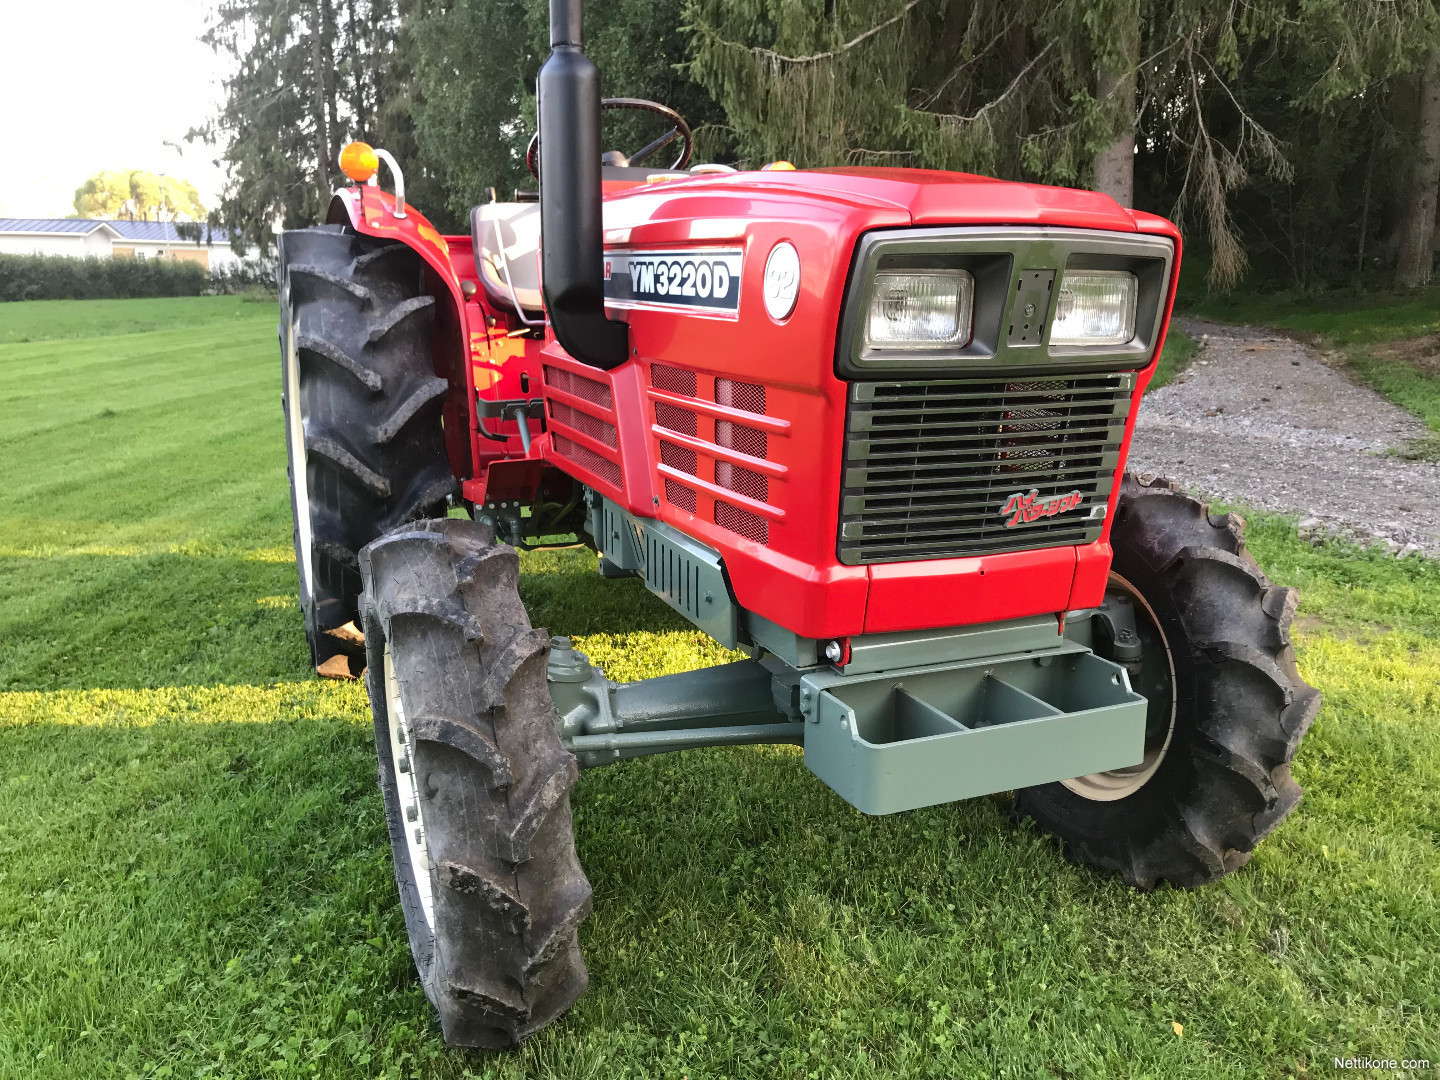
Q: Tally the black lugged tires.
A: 3